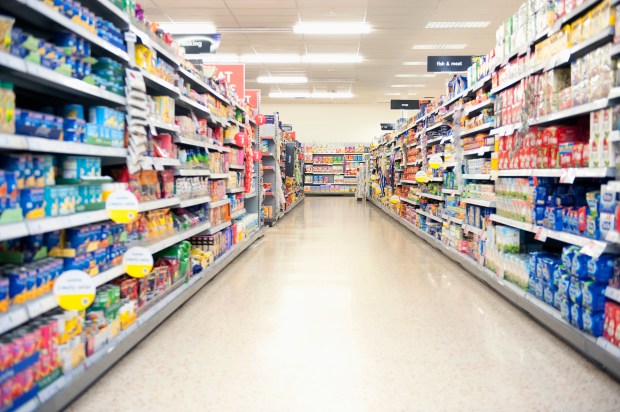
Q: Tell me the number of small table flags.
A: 0